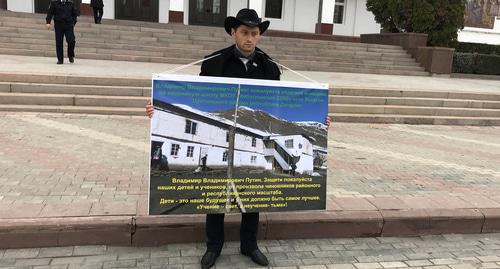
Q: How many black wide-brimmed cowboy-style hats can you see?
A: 1